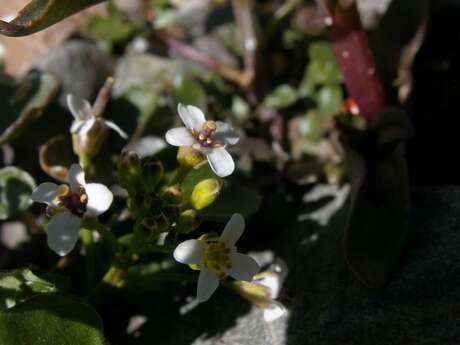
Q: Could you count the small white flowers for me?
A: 5